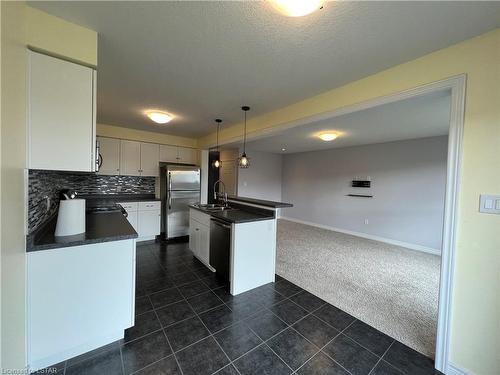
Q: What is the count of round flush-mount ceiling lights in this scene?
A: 3